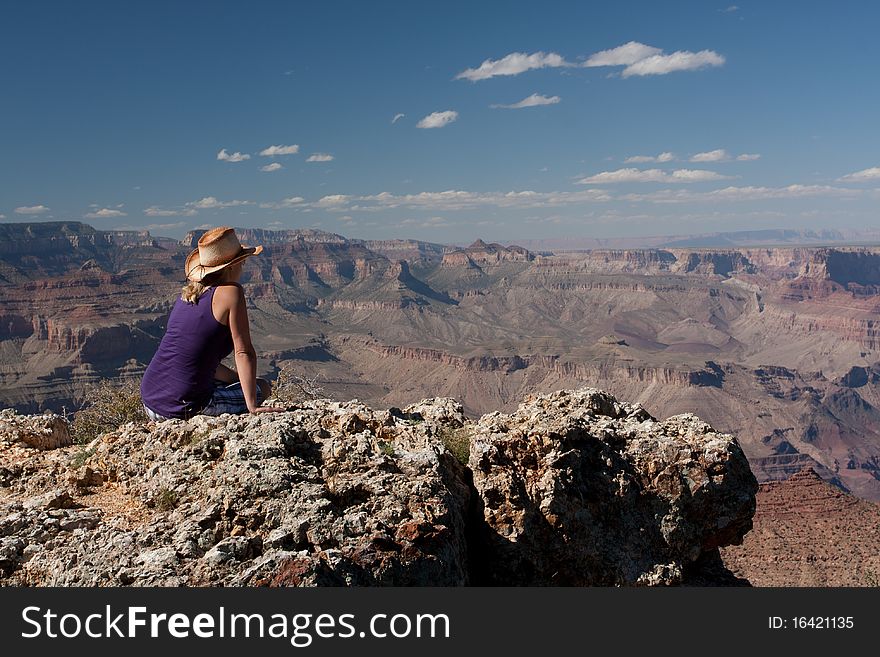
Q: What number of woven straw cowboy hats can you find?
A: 1